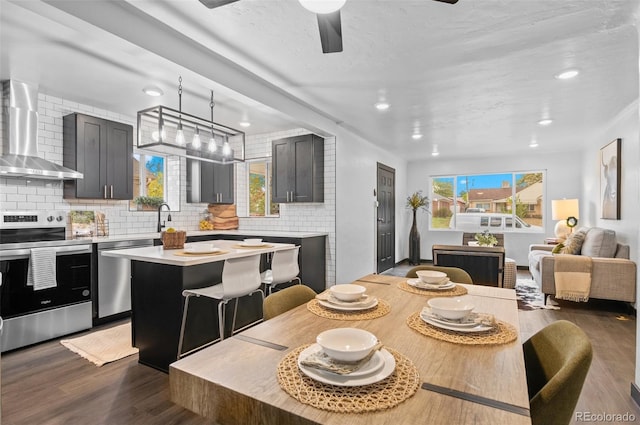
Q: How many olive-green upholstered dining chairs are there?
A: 3